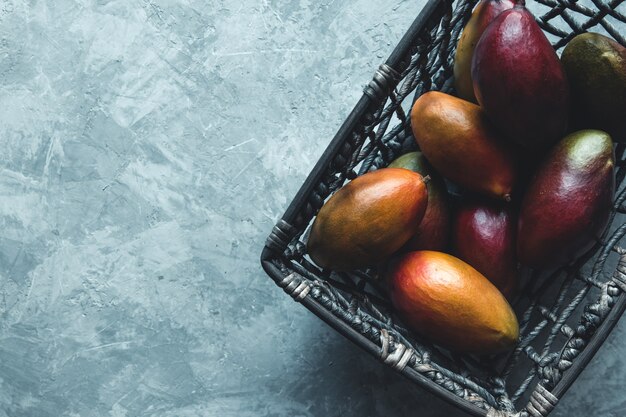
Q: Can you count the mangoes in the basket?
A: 9